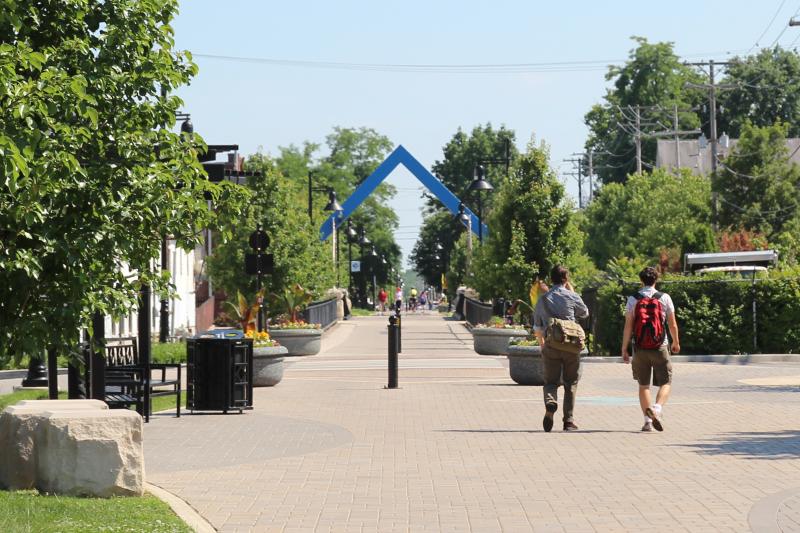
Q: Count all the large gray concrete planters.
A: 4